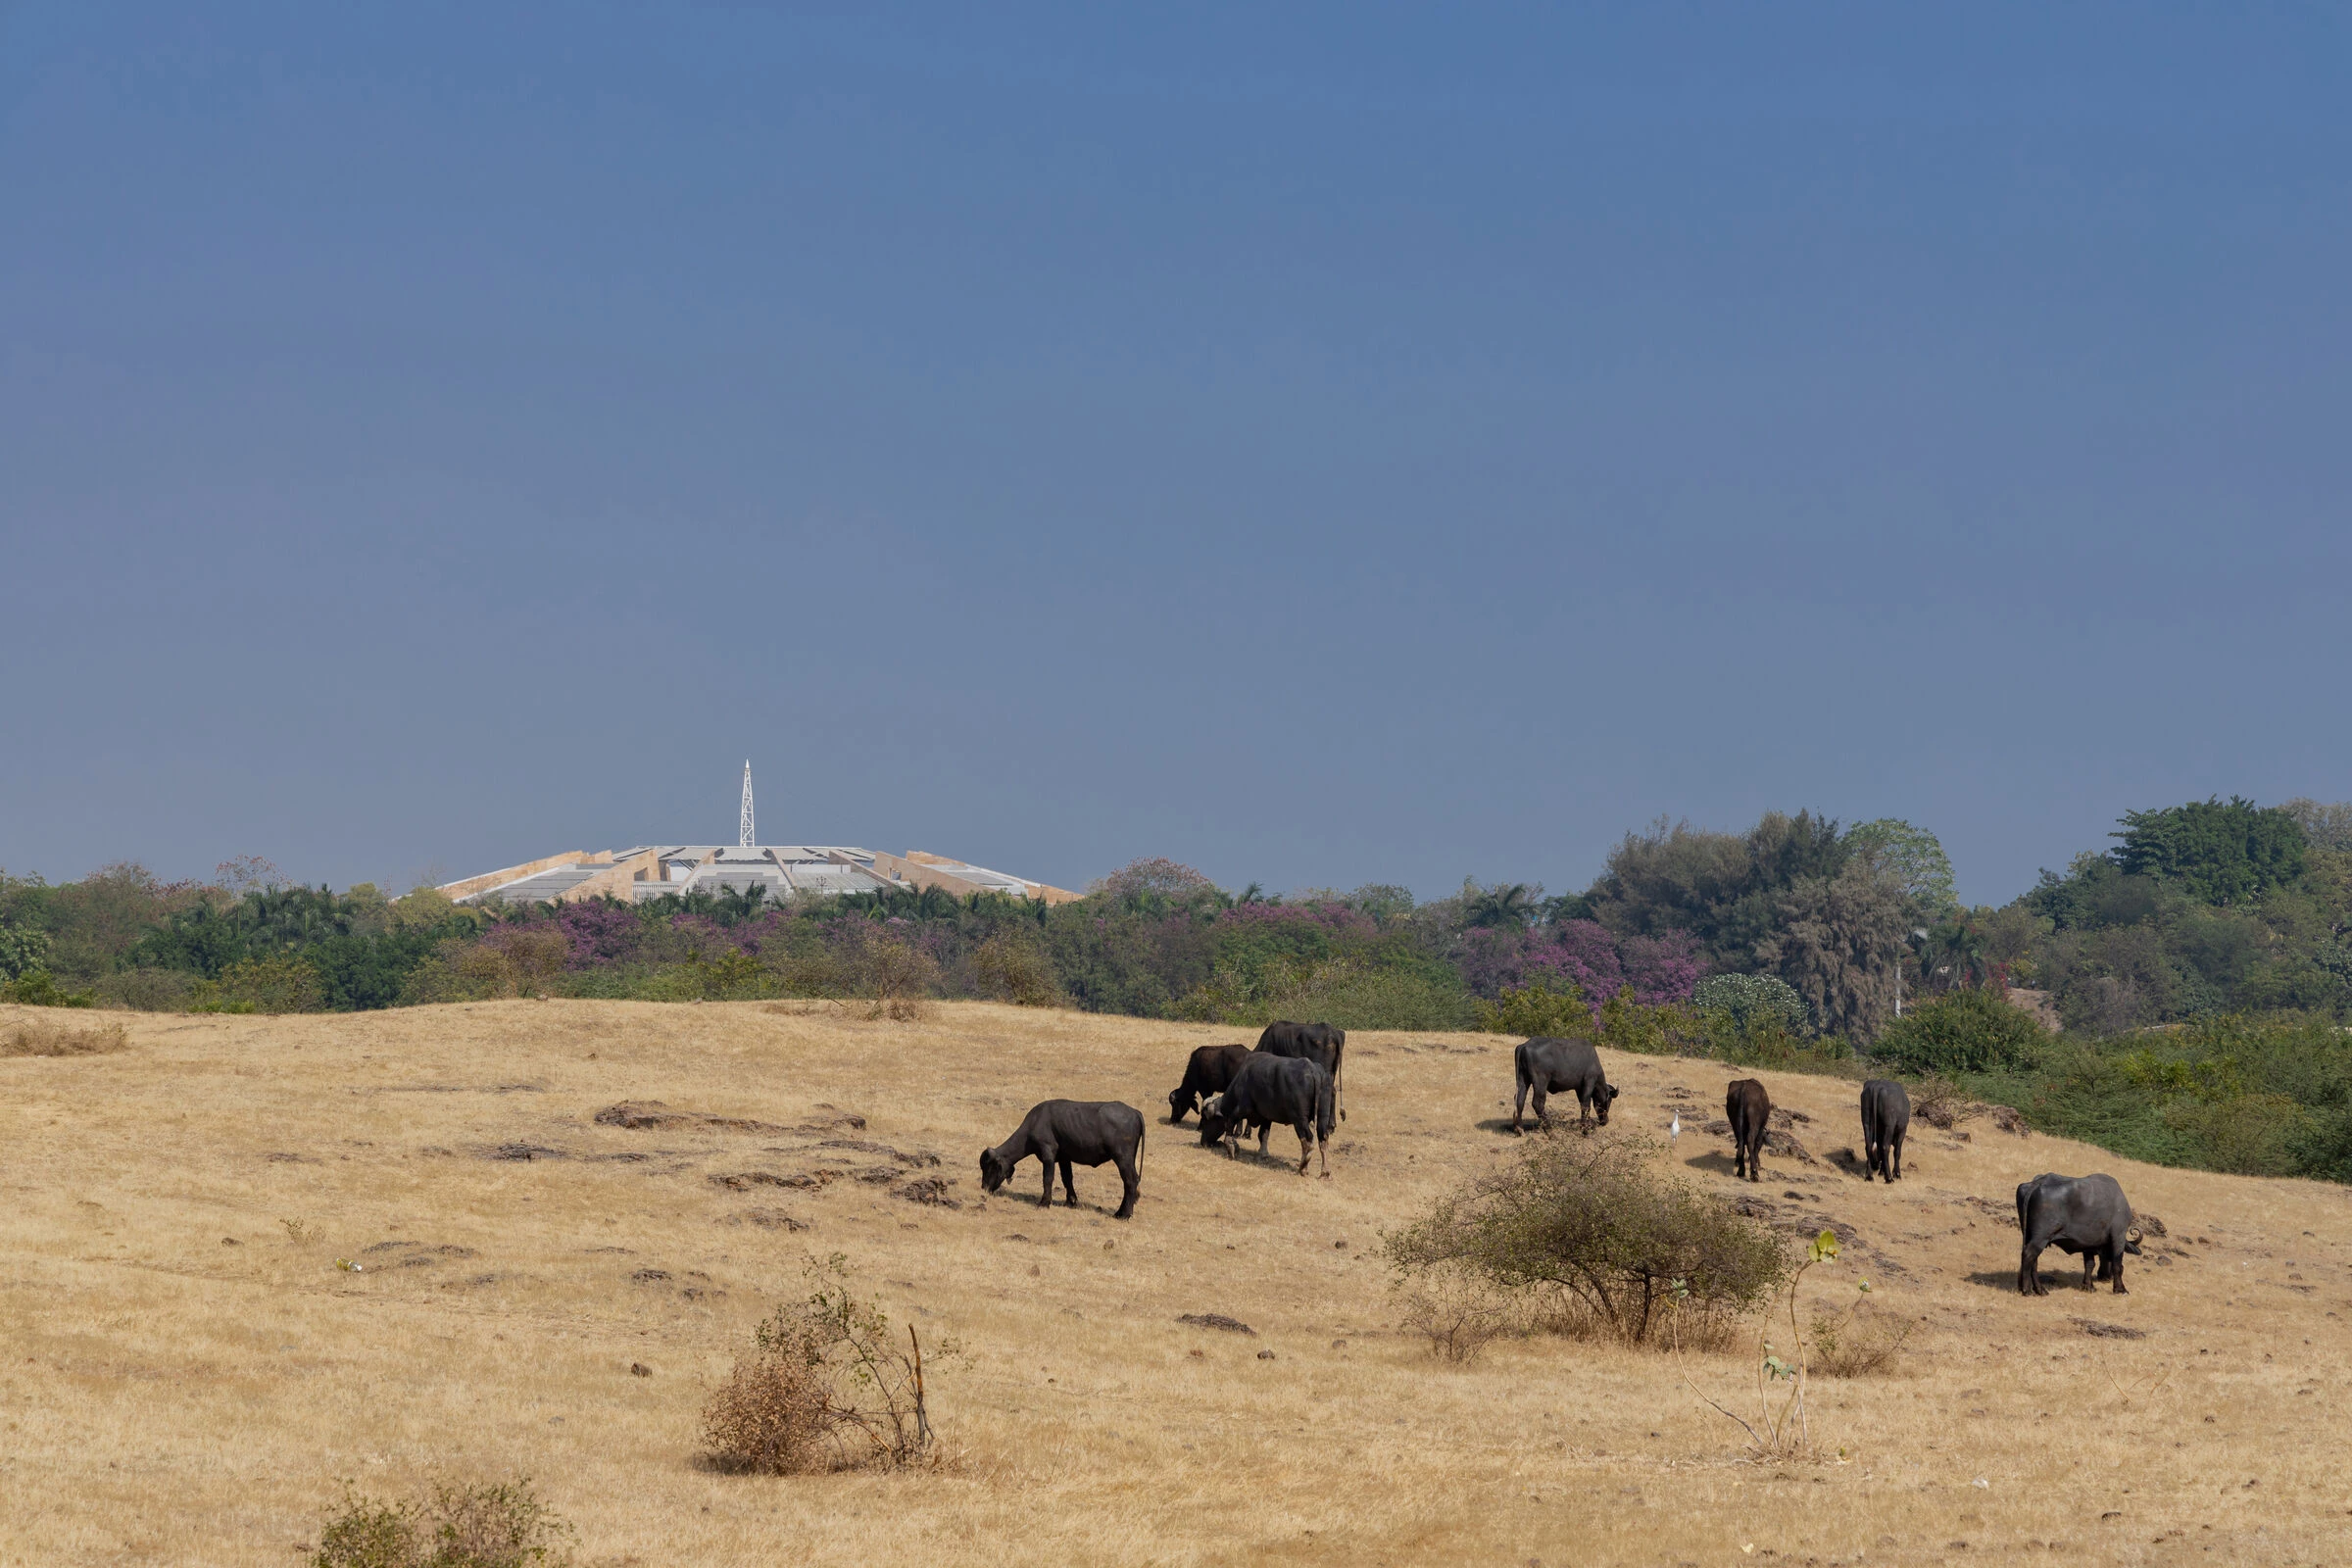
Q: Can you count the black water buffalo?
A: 8